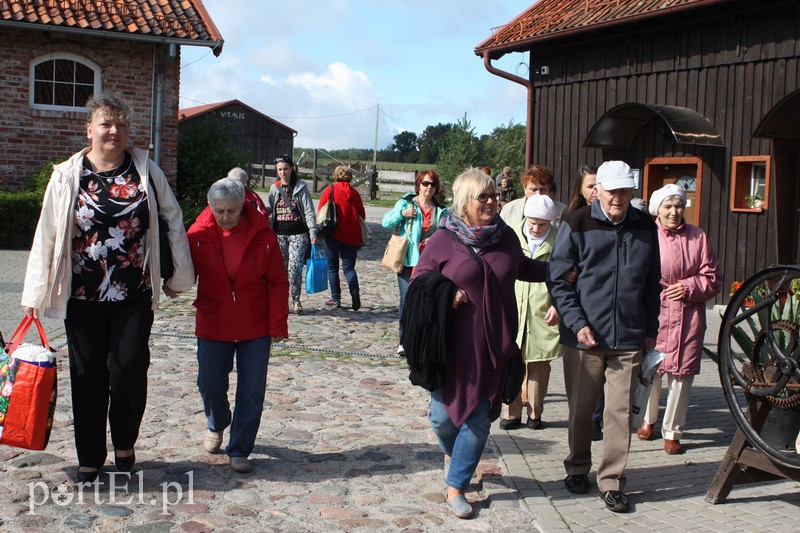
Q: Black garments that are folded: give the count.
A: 1